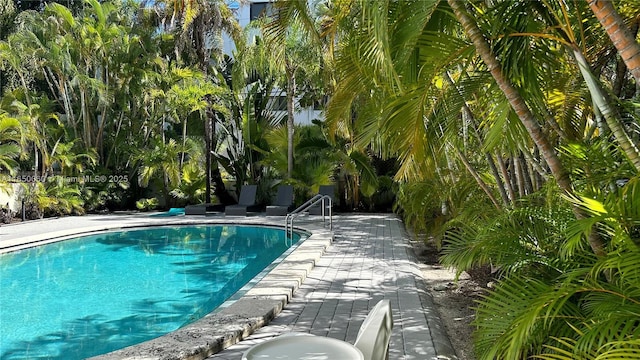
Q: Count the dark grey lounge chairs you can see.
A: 4